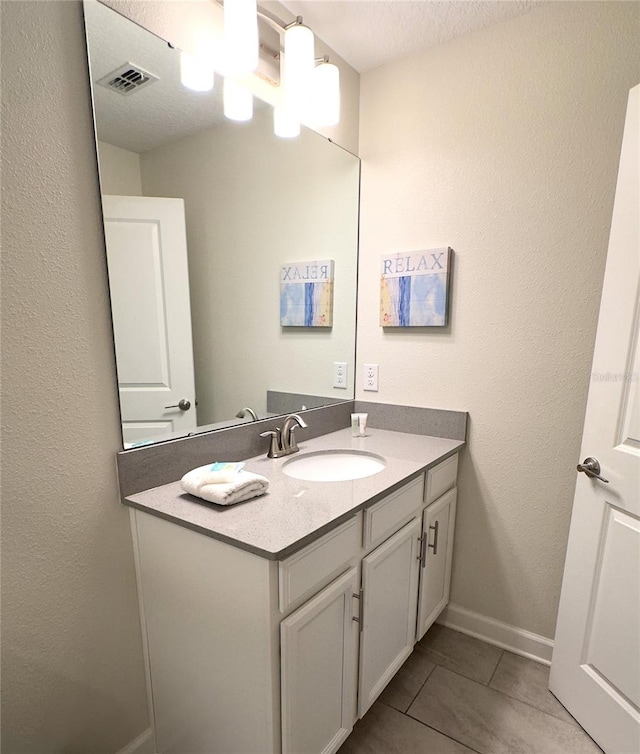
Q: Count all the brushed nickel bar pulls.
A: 3